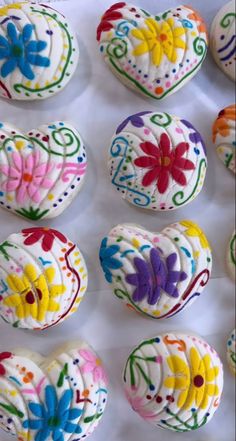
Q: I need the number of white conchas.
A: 12